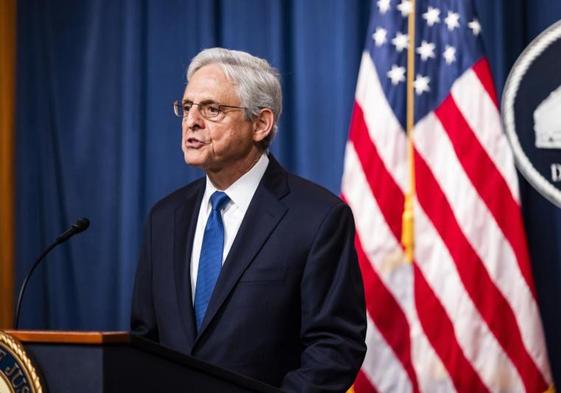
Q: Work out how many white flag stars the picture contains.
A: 11